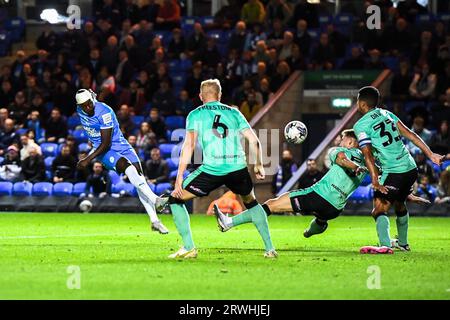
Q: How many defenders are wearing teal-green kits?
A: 3